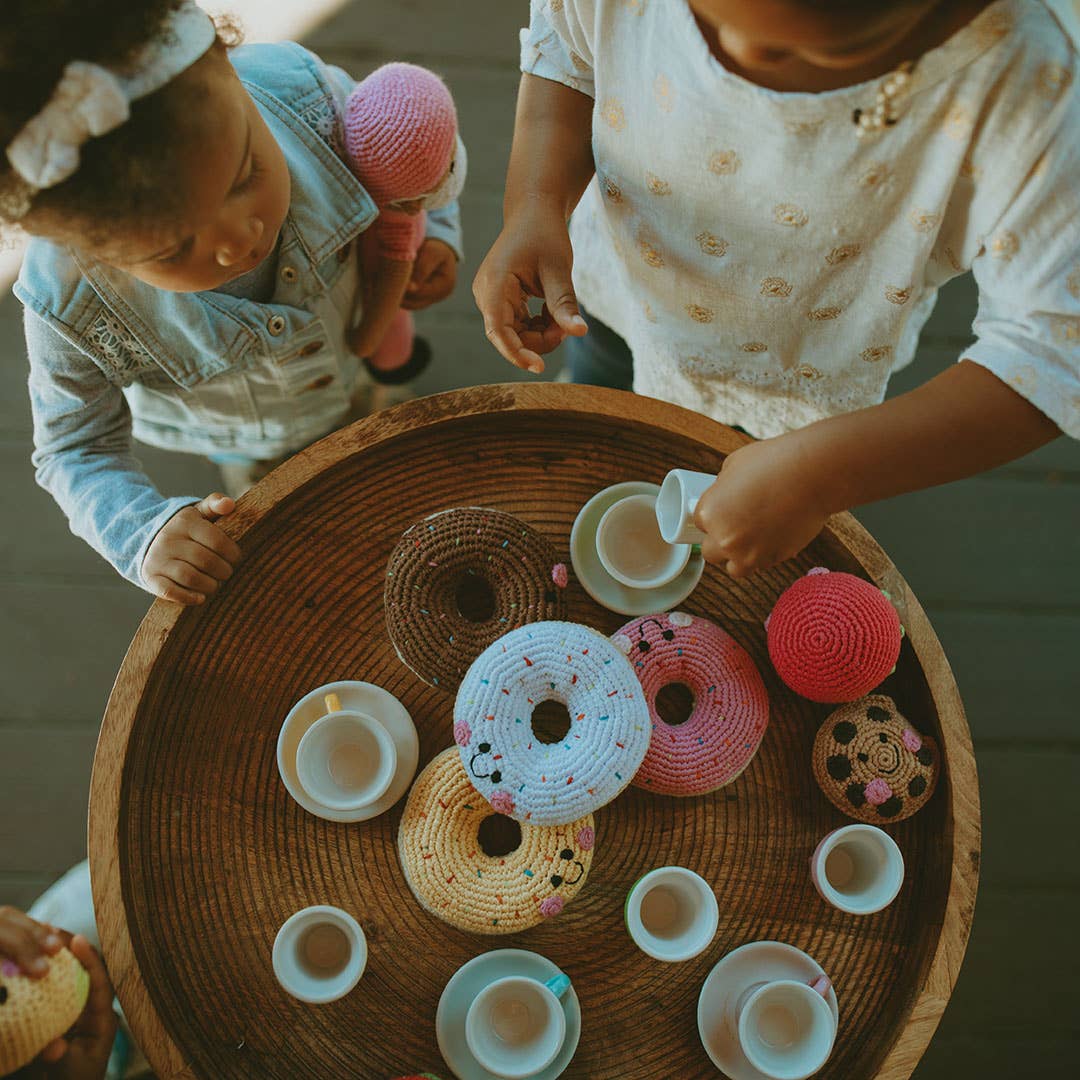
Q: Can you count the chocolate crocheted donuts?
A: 1